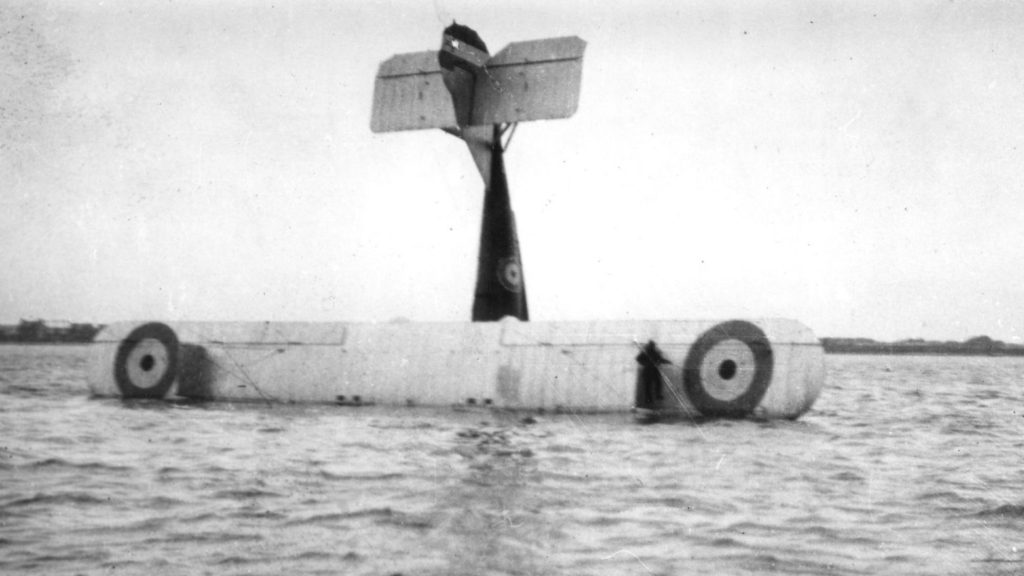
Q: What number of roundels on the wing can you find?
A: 2